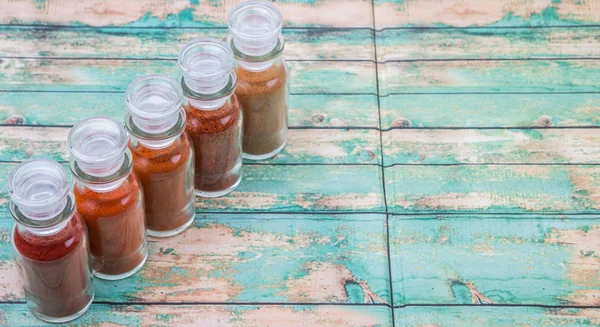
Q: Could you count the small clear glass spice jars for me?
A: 5